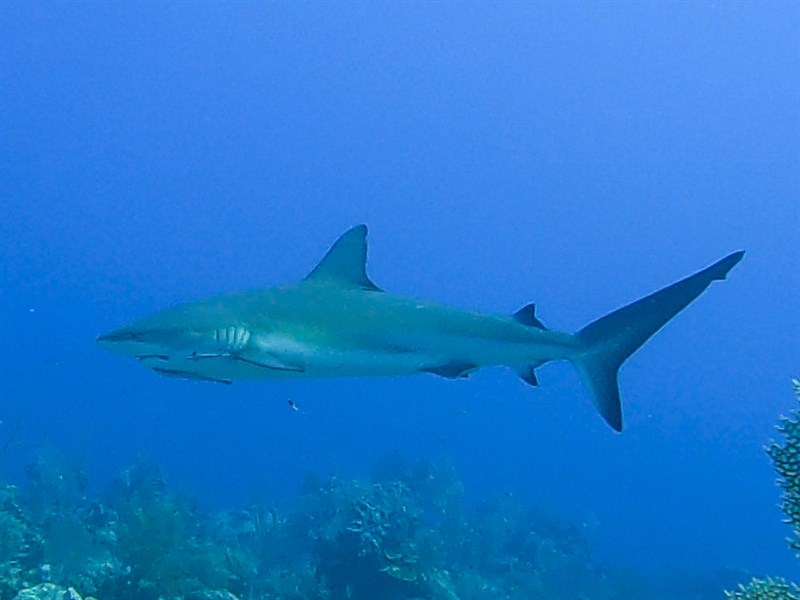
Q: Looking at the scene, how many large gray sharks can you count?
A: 1